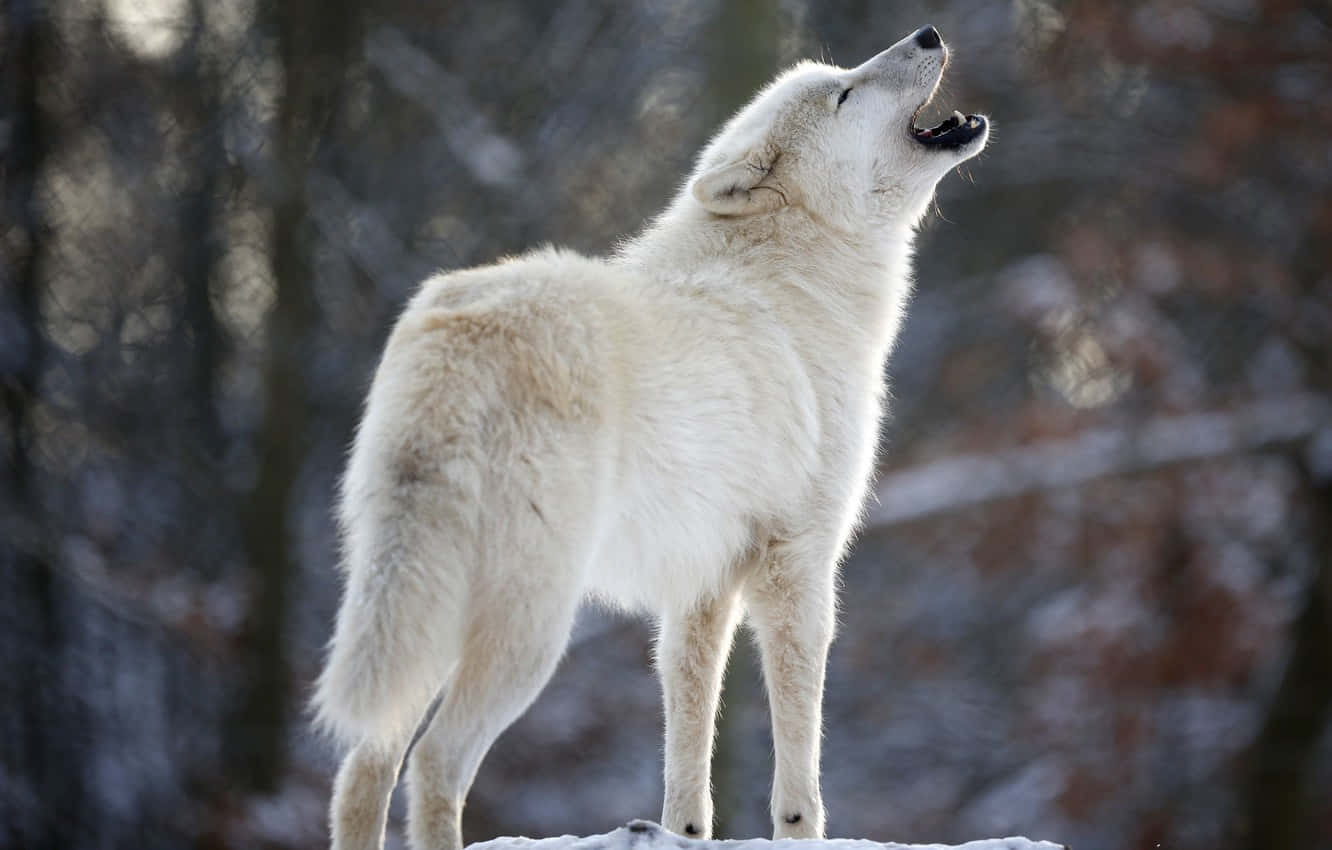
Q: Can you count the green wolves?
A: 0